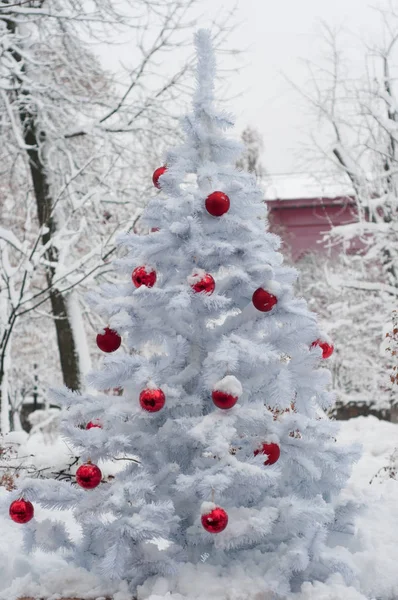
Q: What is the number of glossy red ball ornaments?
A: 14